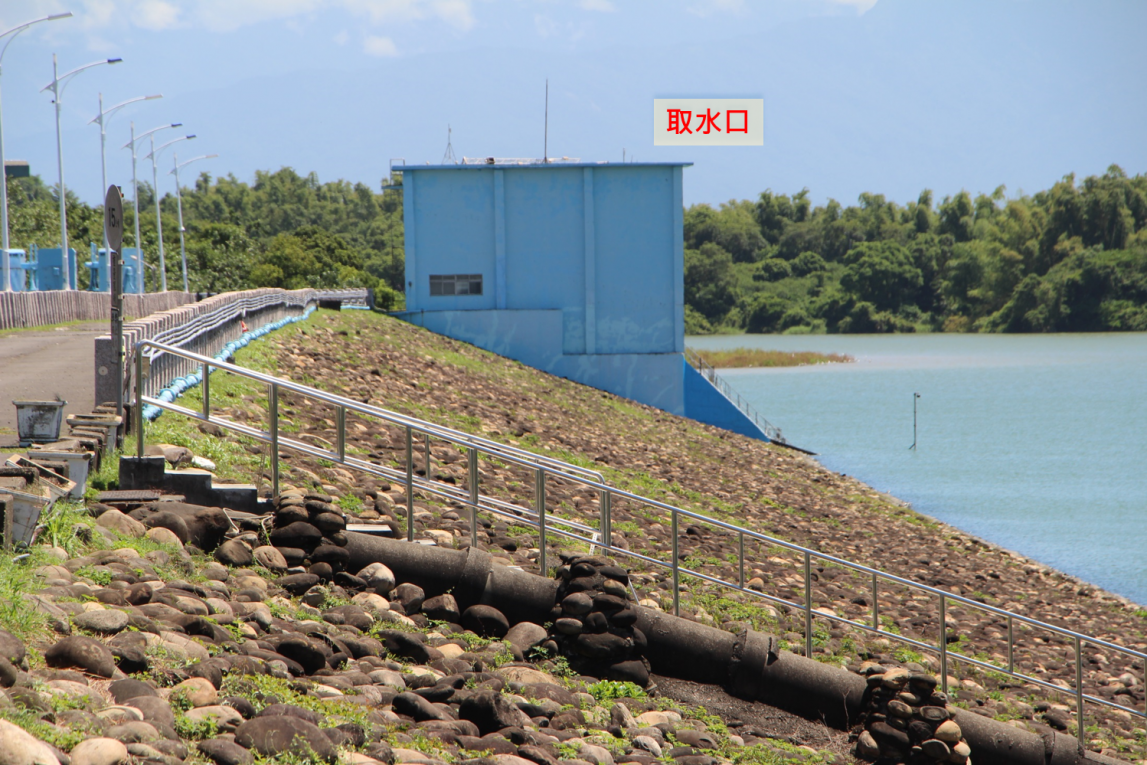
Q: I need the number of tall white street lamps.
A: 6